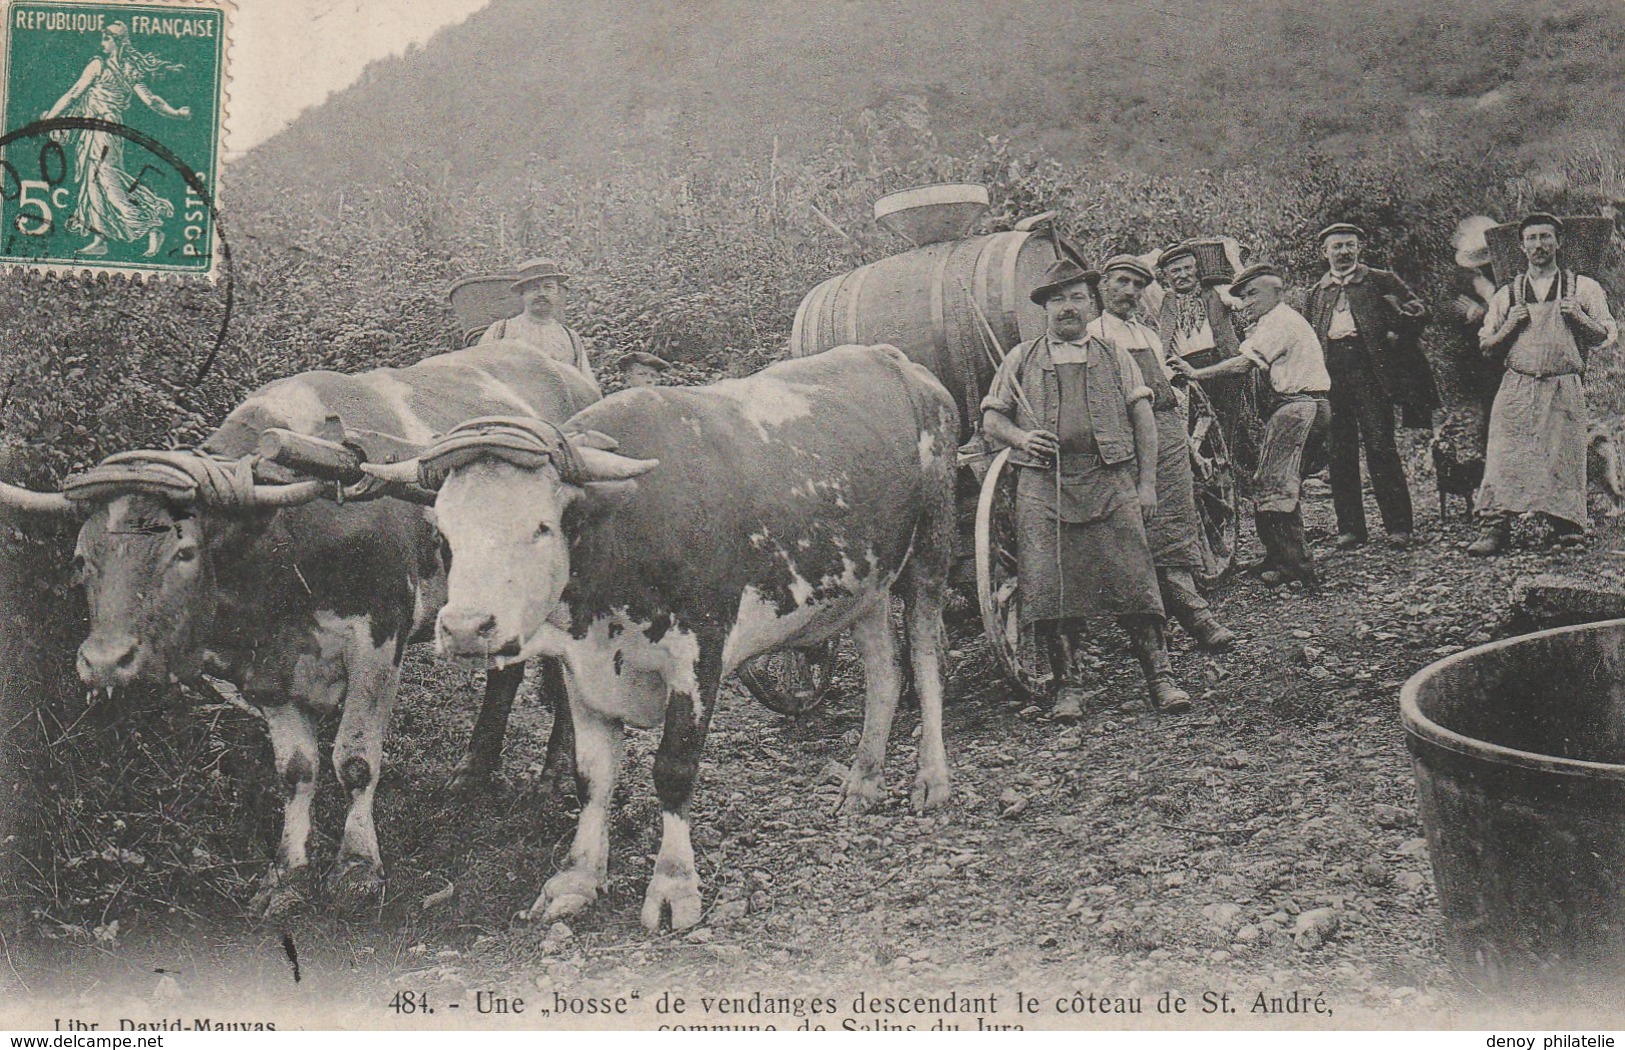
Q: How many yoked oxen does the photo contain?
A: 2